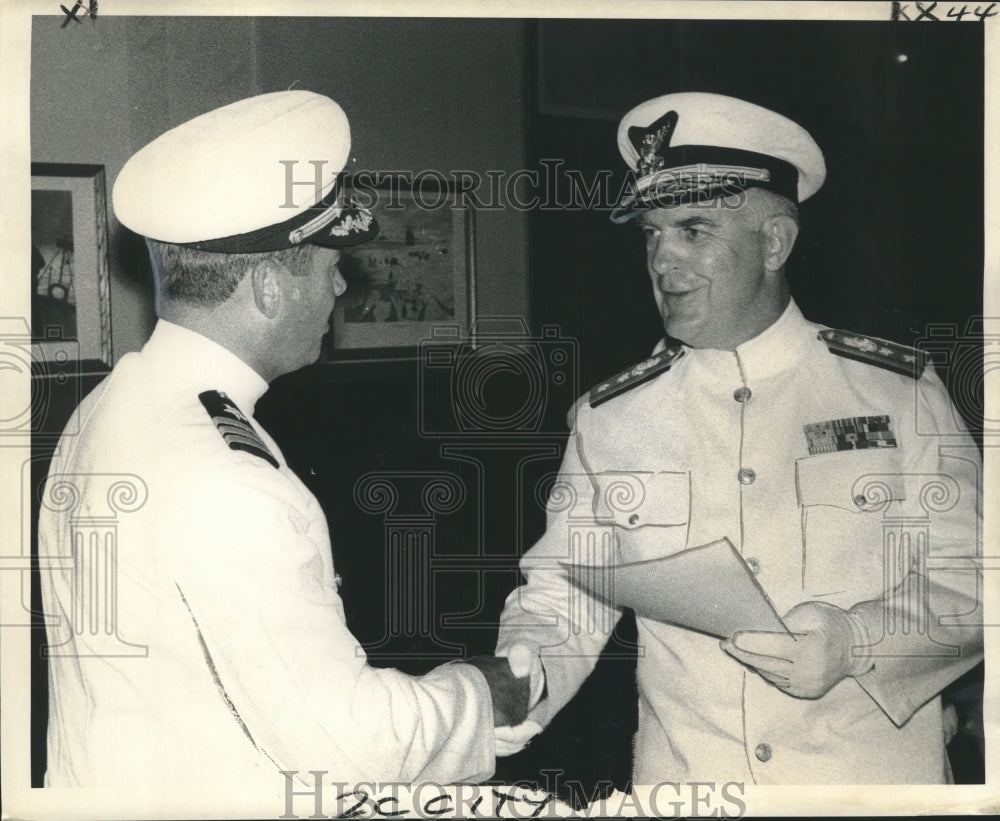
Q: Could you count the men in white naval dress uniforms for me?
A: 2